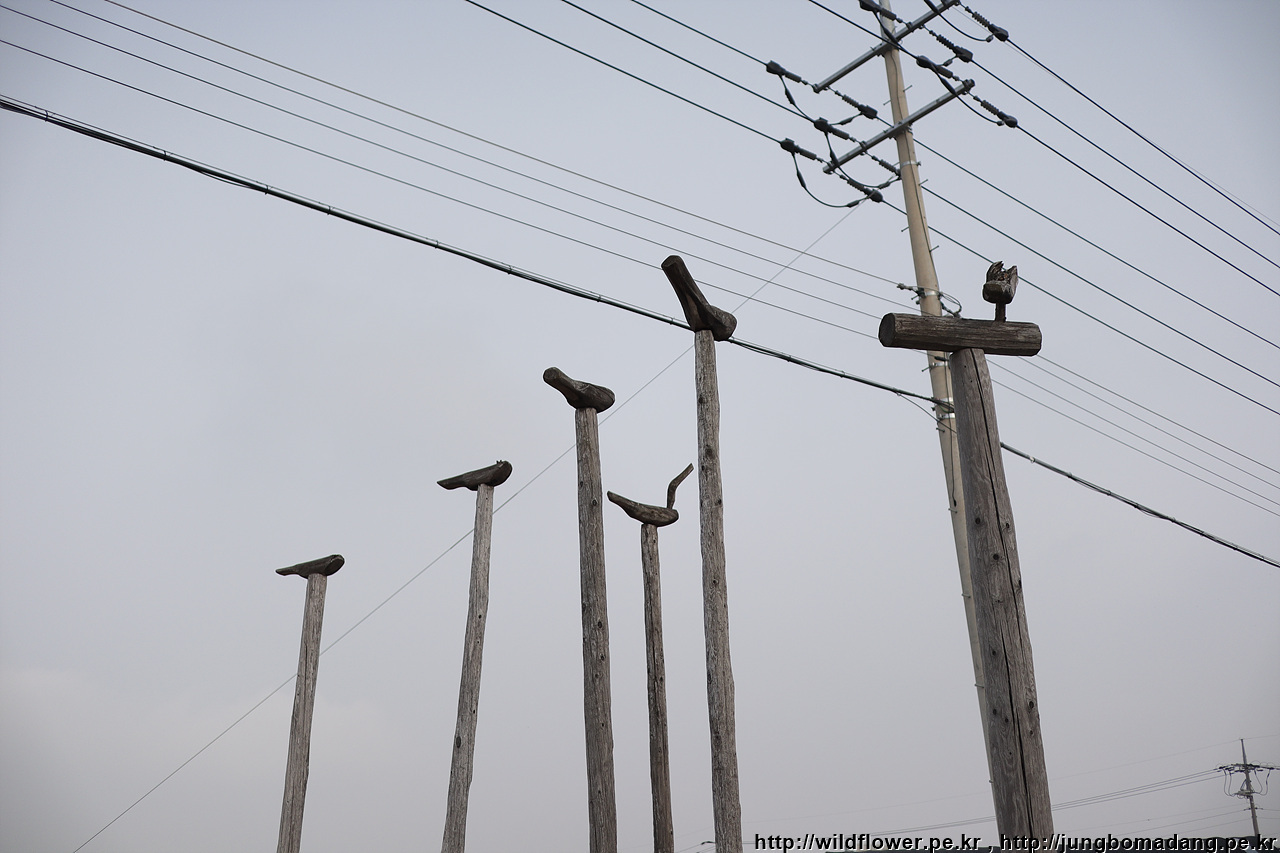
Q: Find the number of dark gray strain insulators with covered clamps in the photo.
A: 11